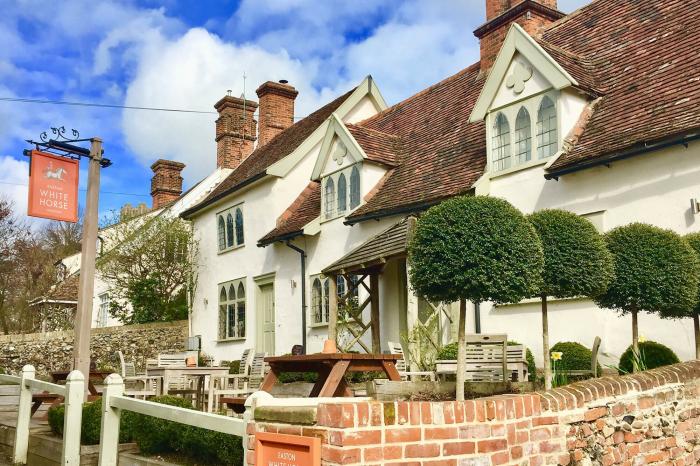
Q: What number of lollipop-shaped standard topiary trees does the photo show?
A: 4